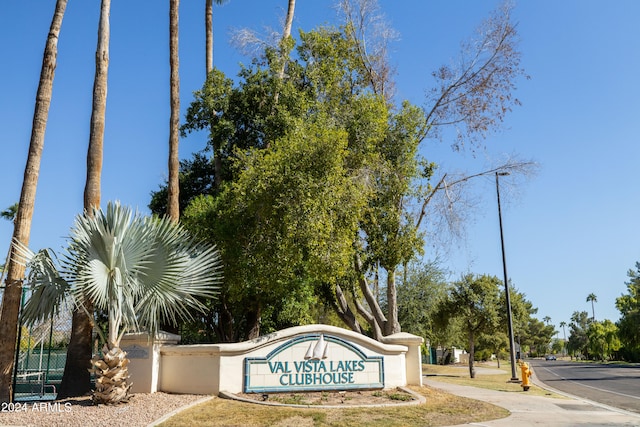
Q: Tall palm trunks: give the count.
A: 5